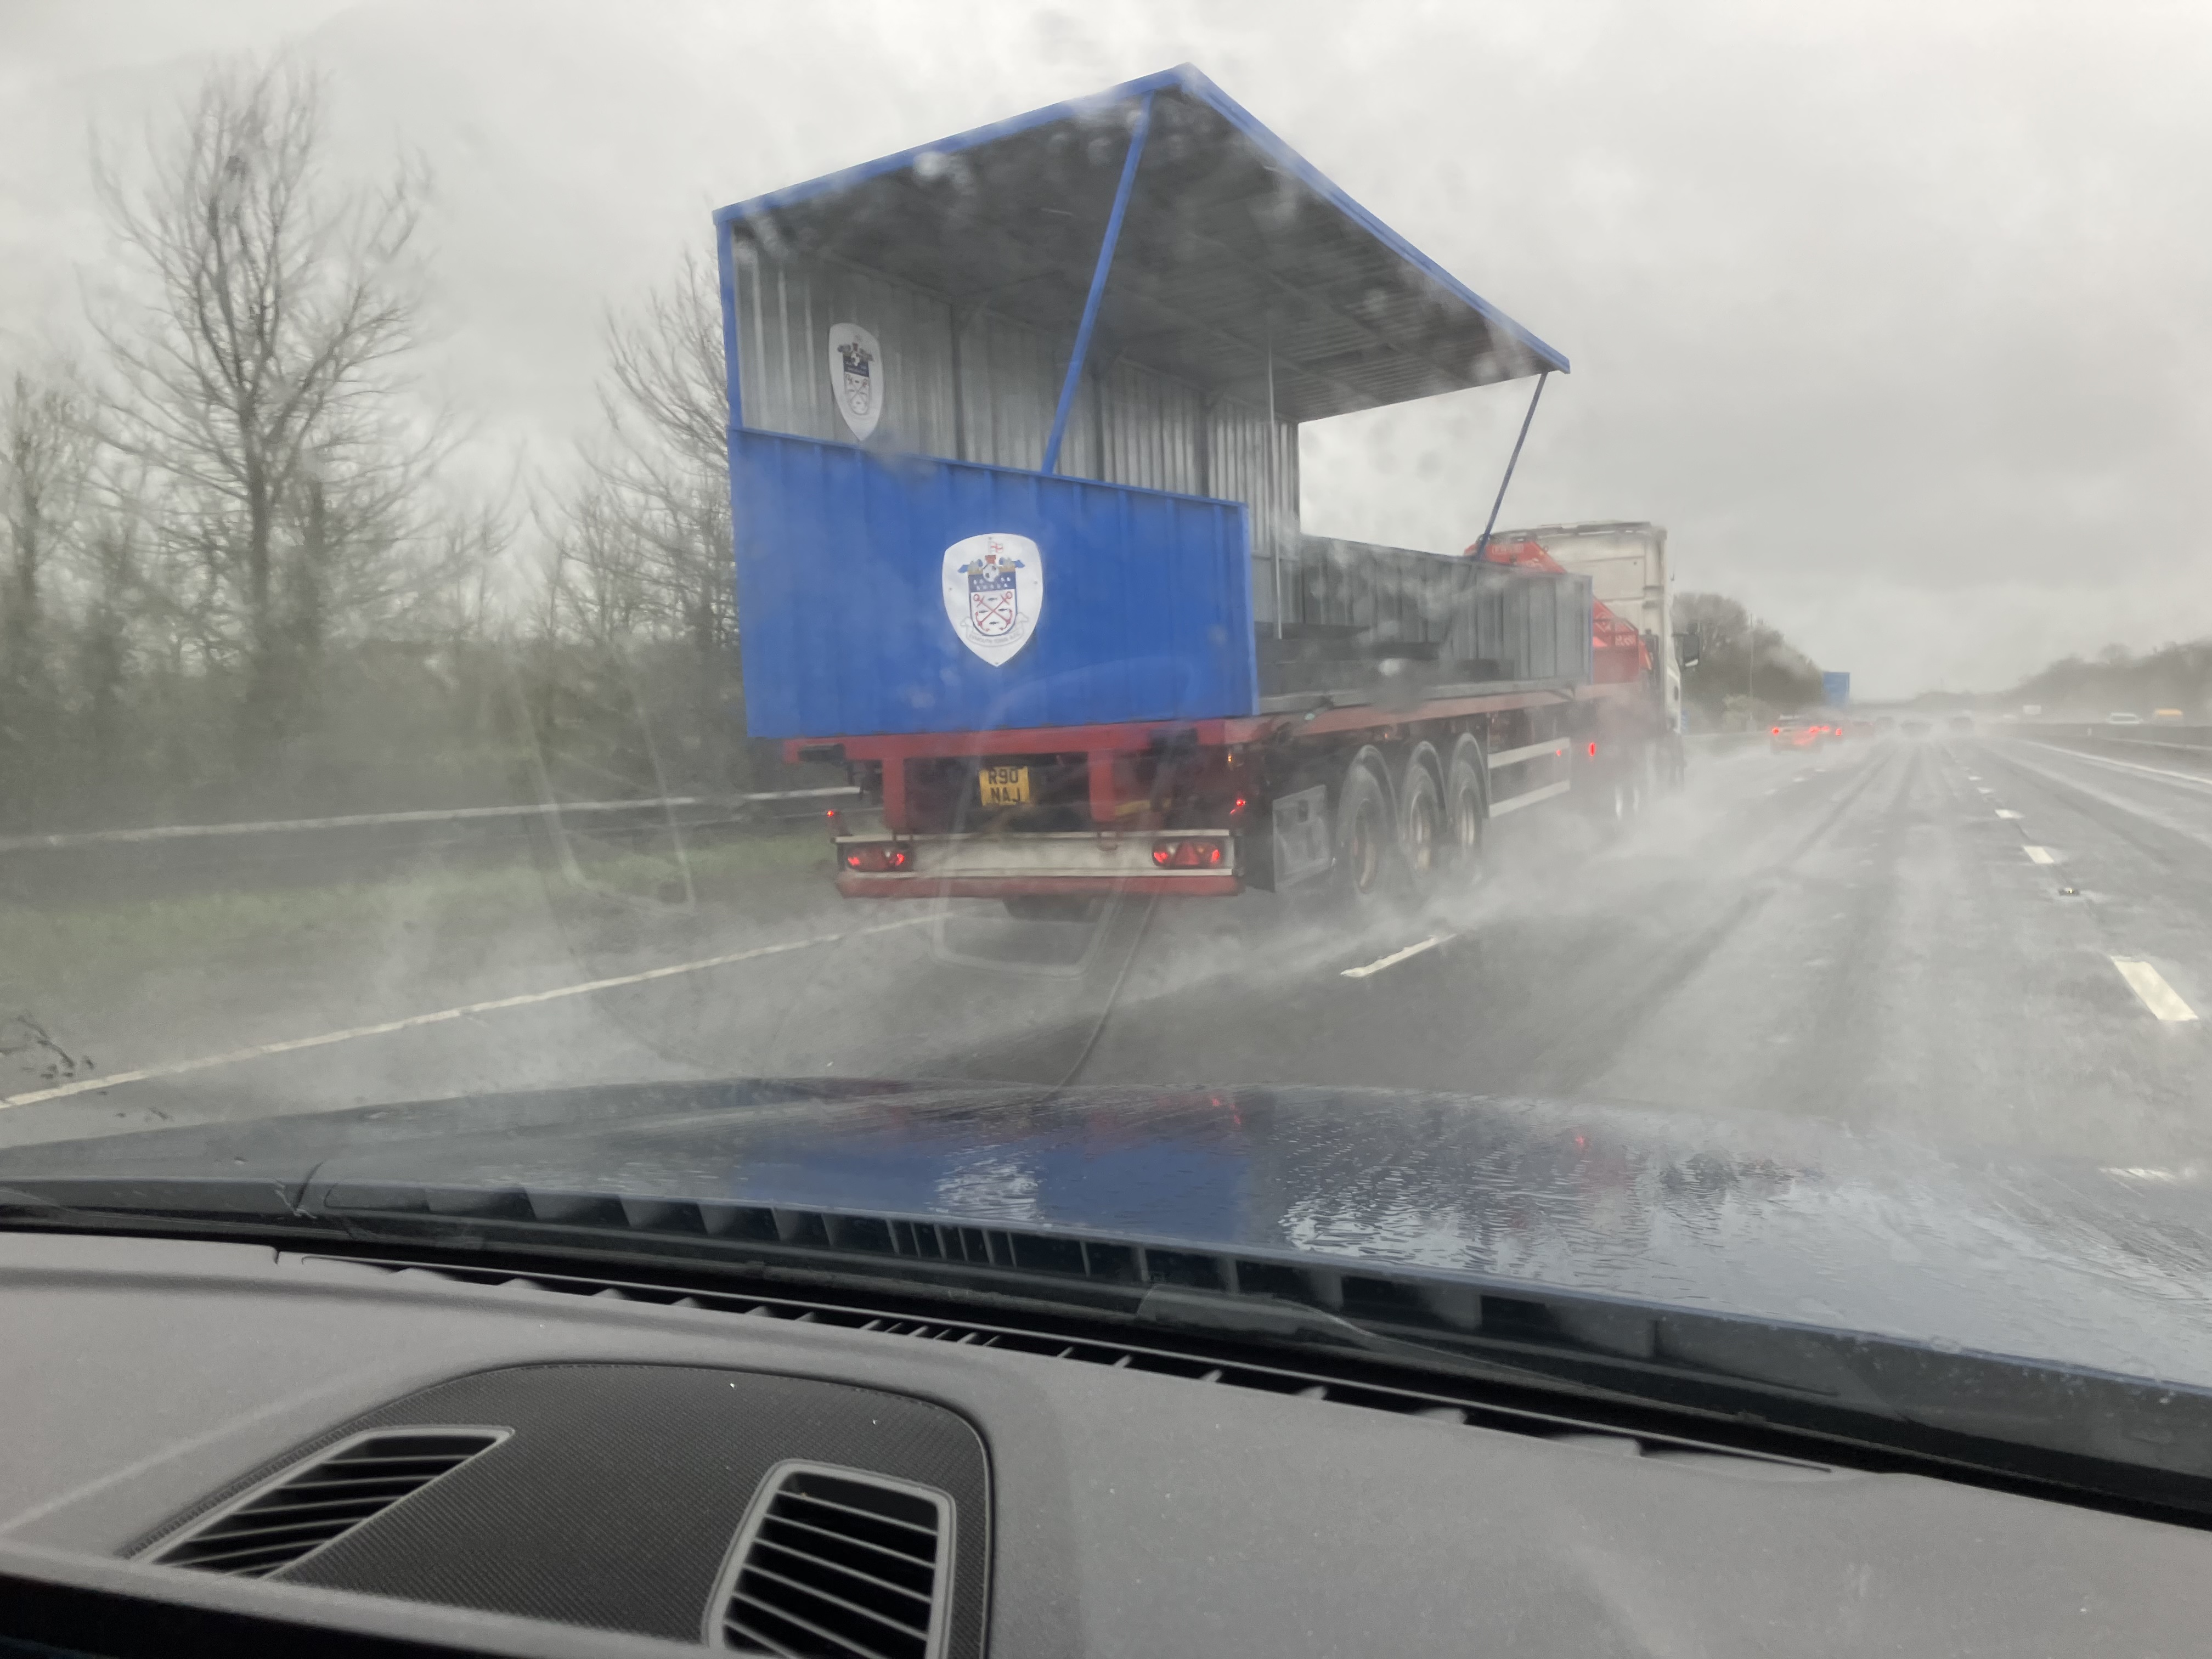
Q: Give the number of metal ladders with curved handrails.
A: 0